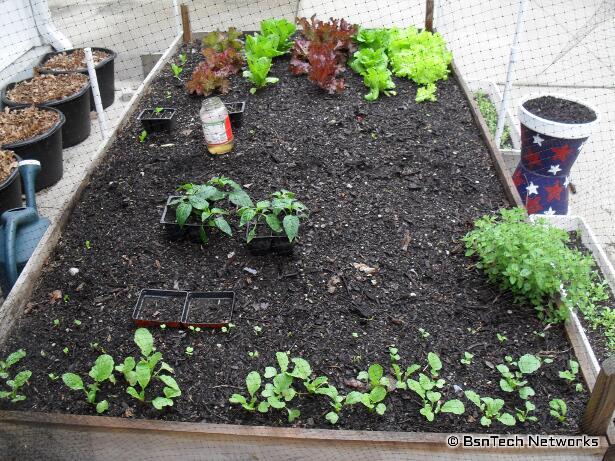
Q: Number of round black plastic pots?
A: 4